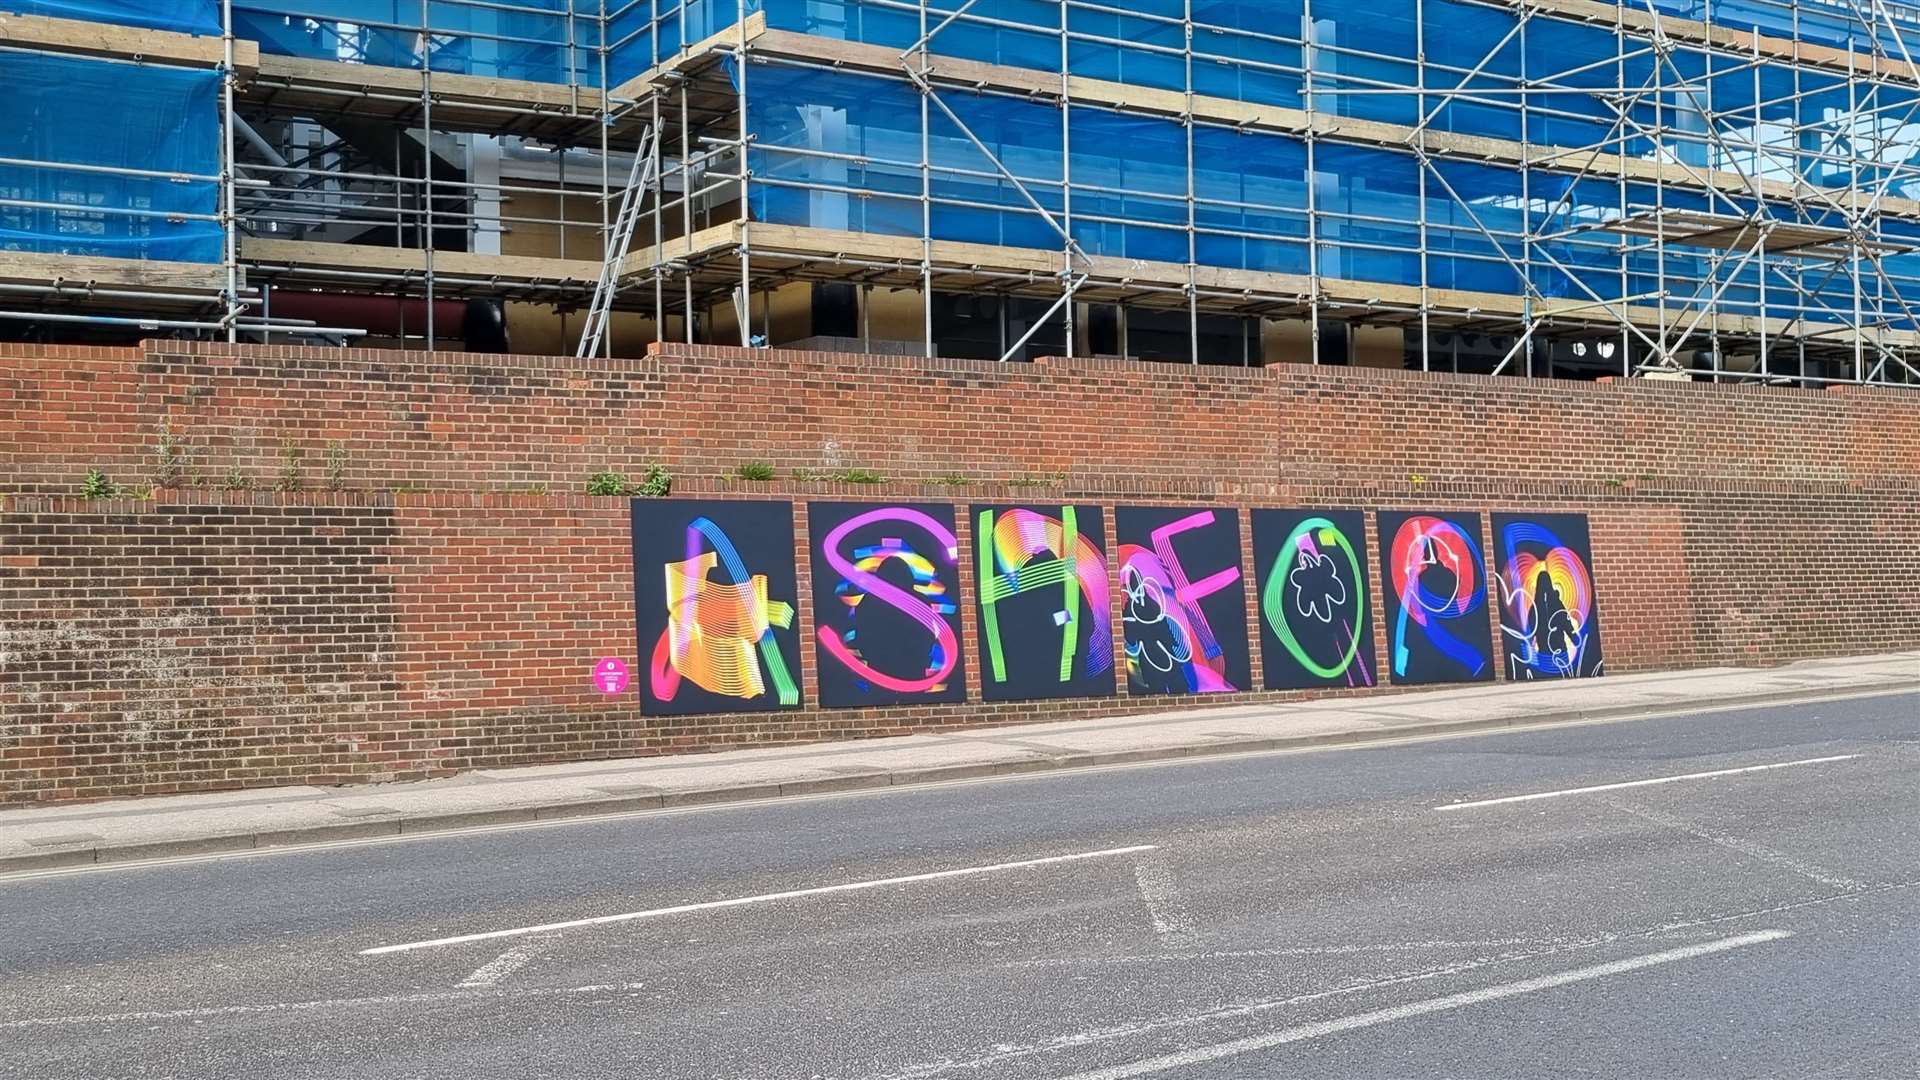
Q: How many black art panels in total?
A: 7